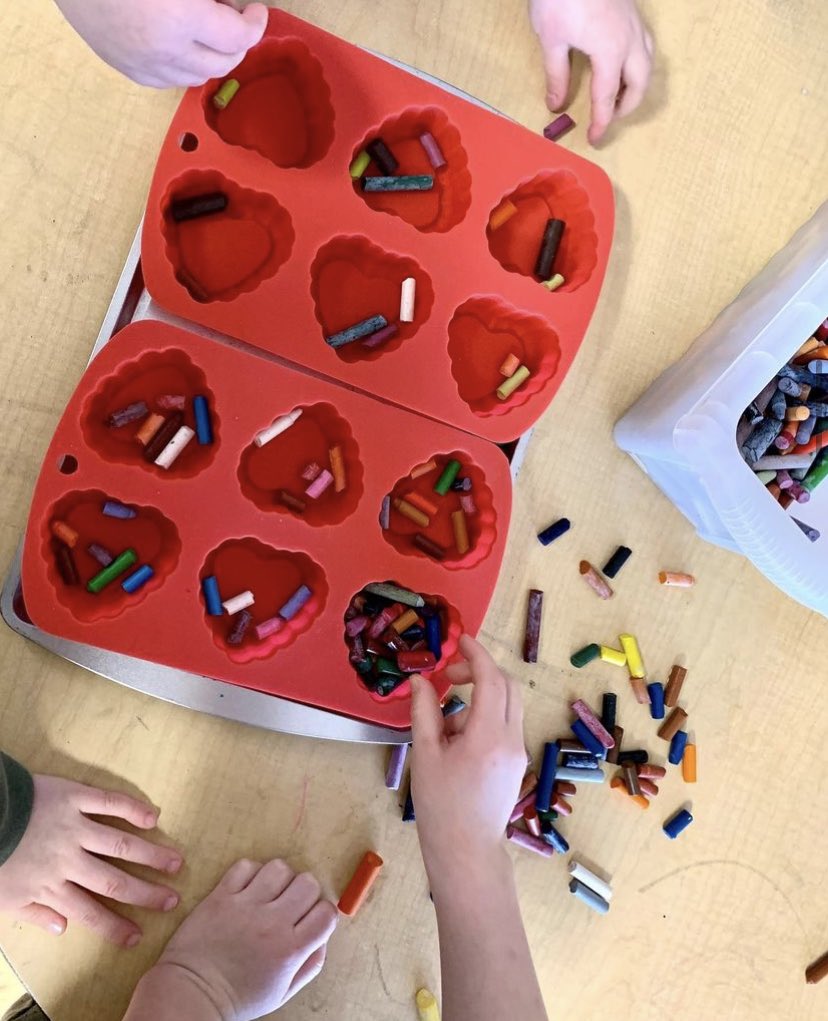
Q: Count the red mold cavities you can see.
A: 12